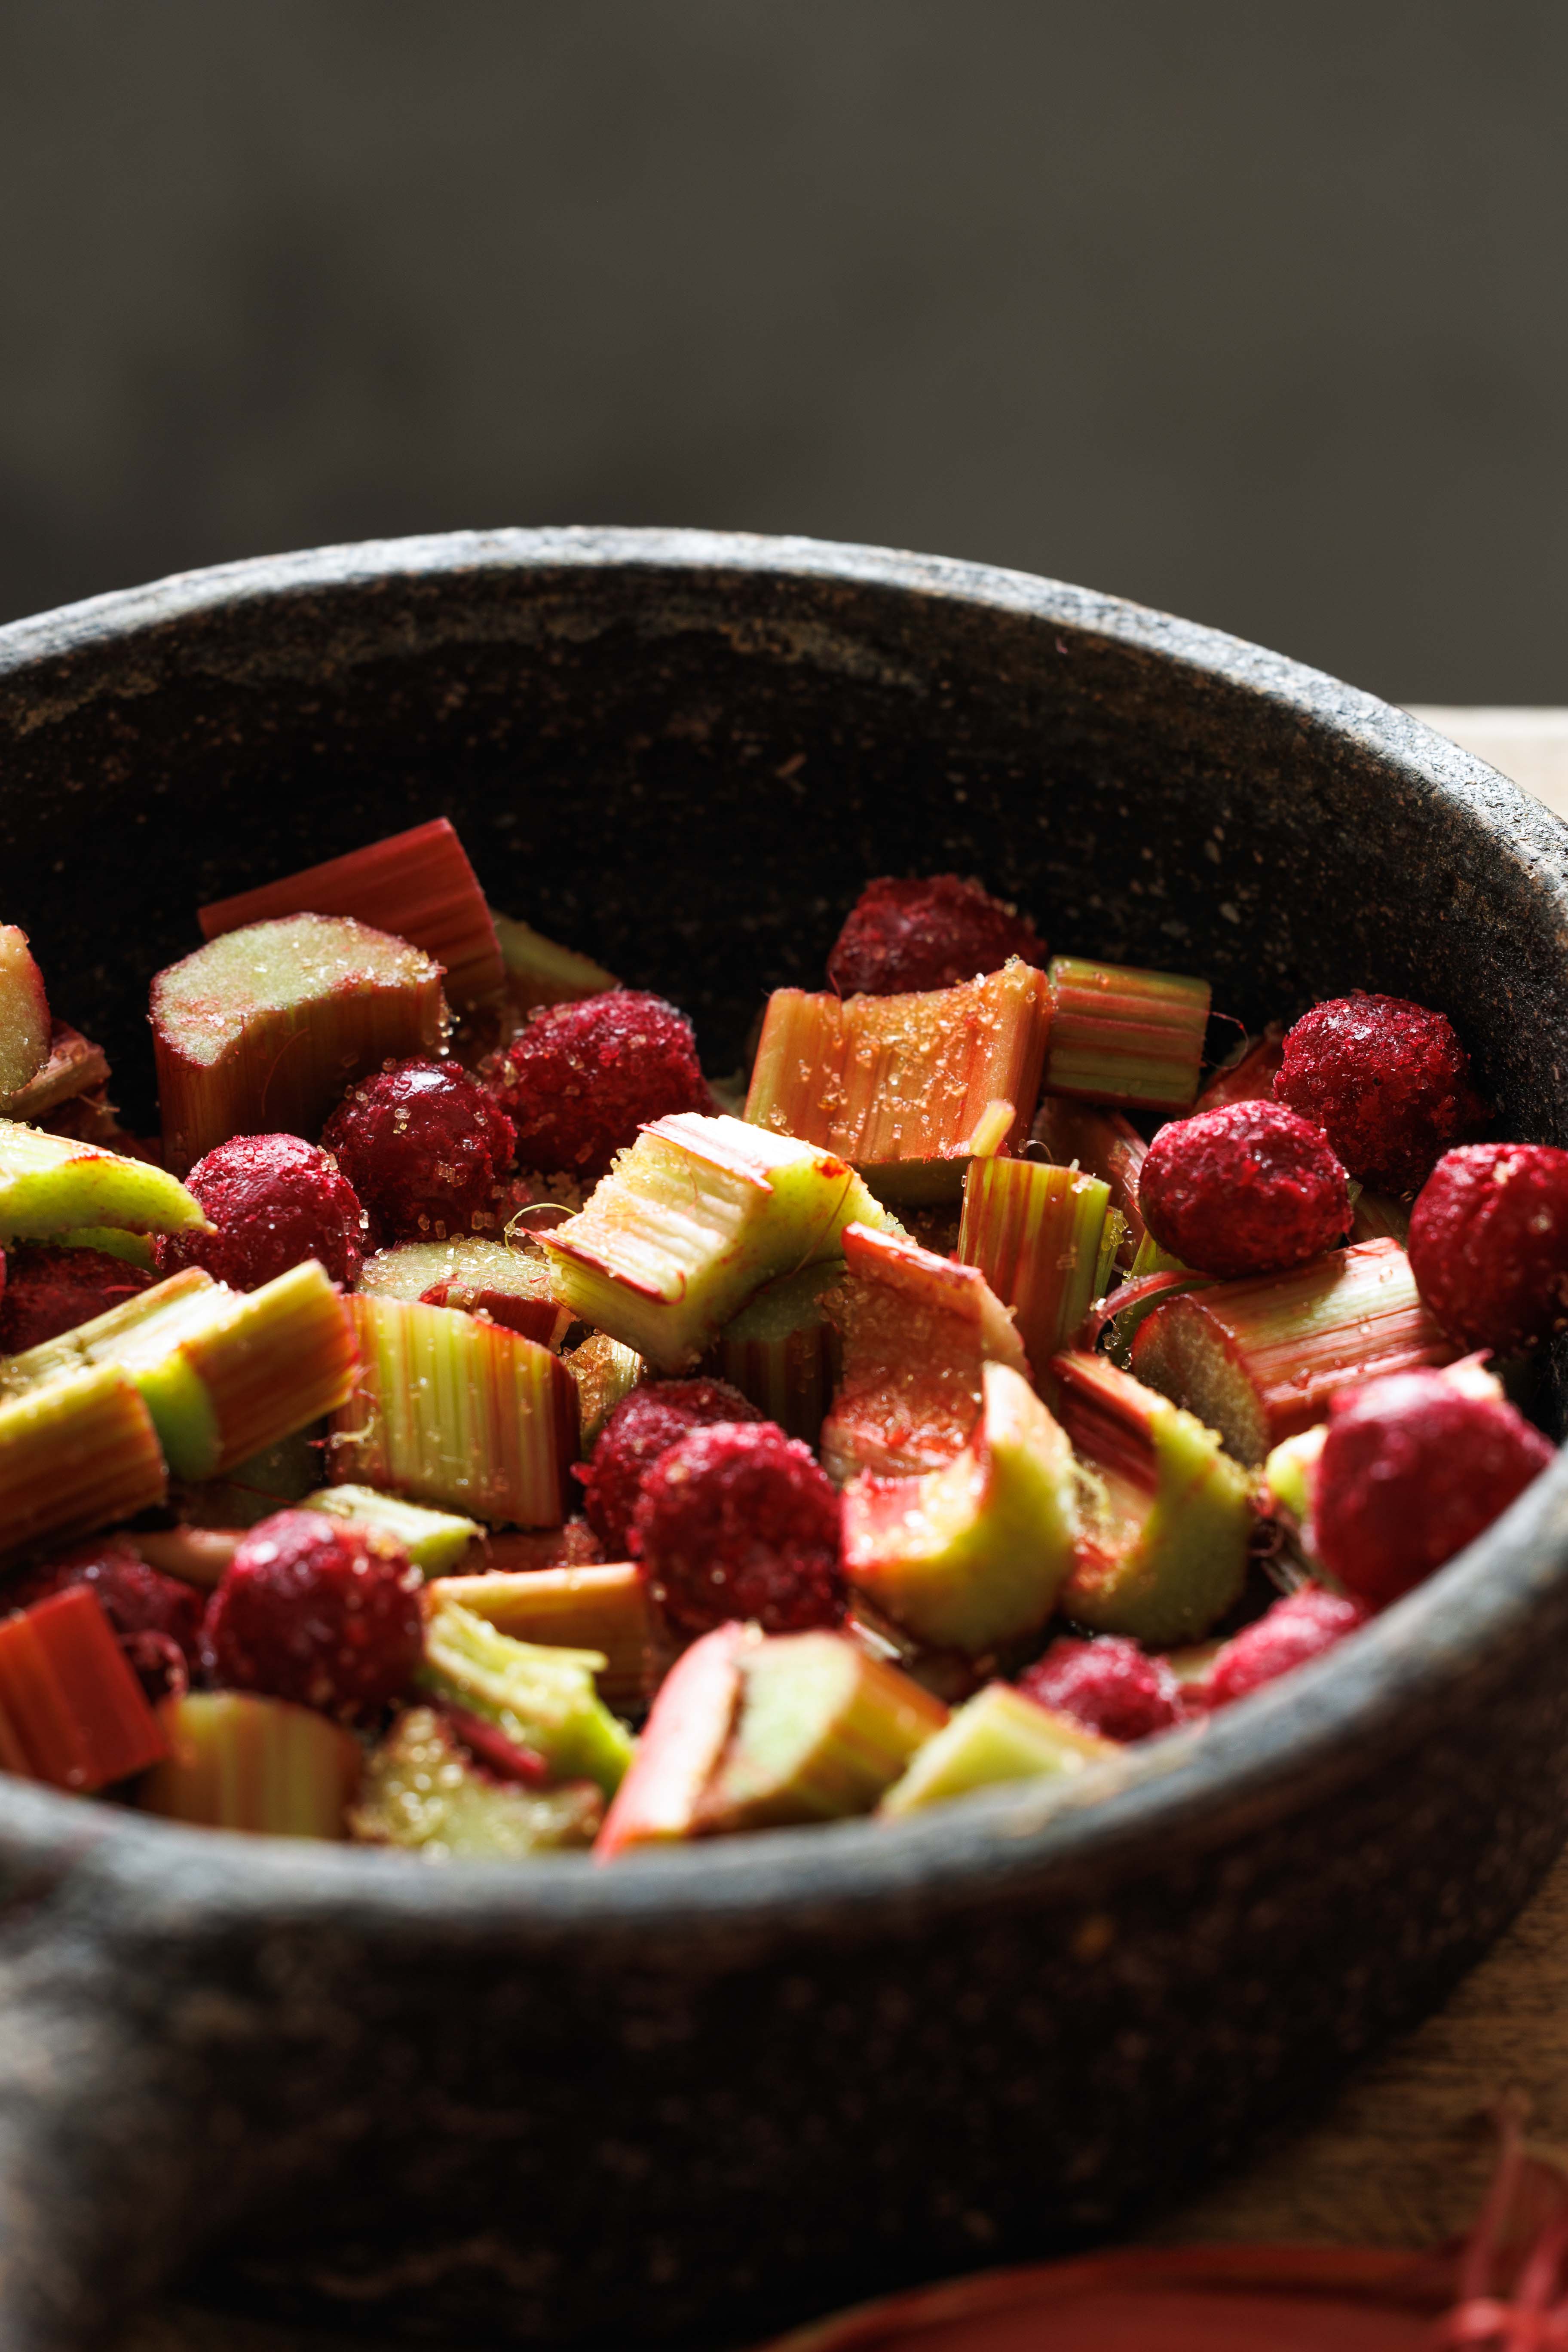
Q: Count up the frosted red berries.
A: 15